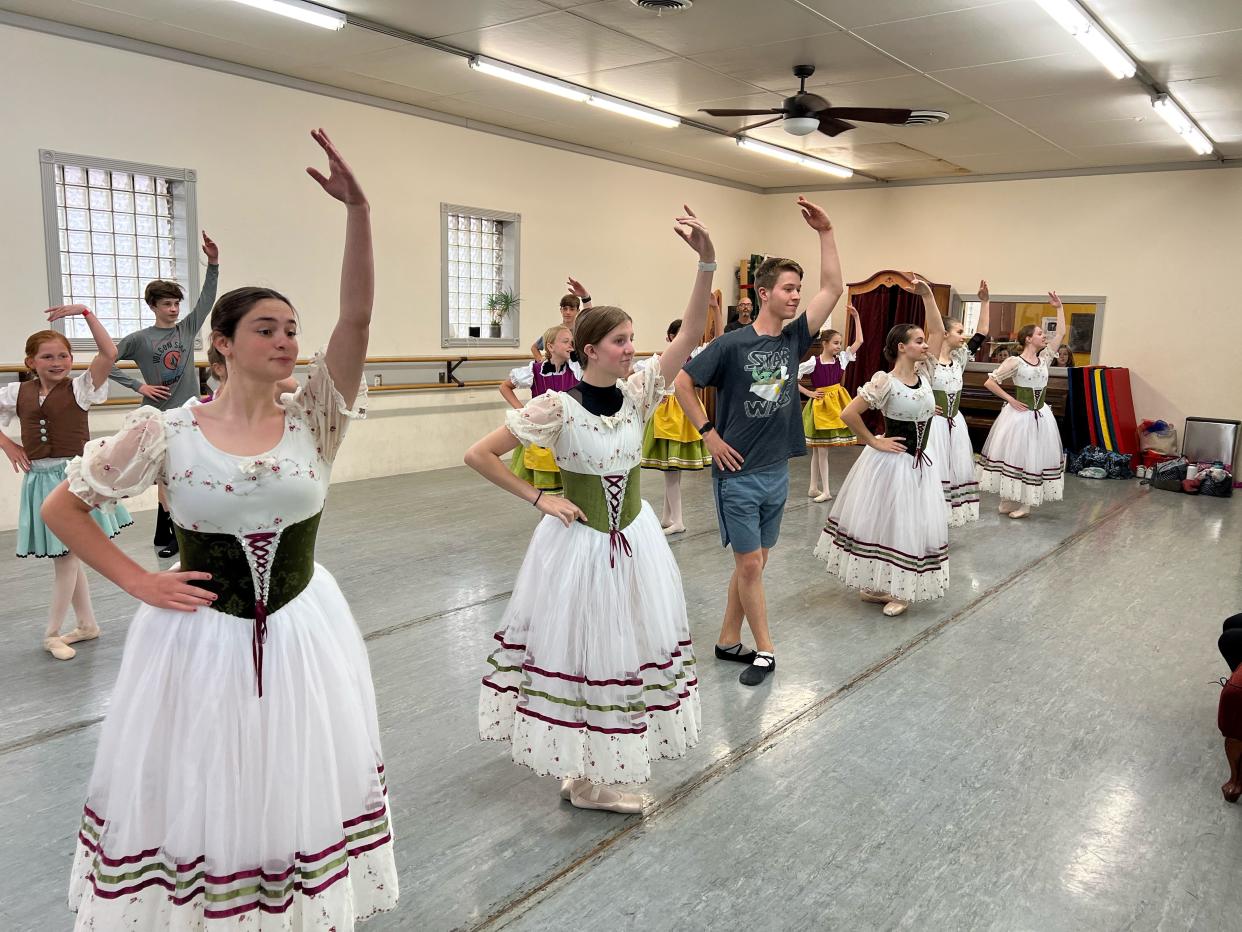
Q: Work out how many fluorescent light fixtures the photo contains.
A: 5